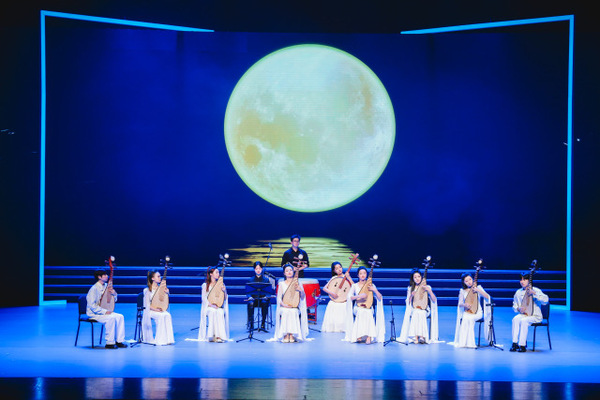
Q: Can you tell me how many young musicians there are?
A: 11